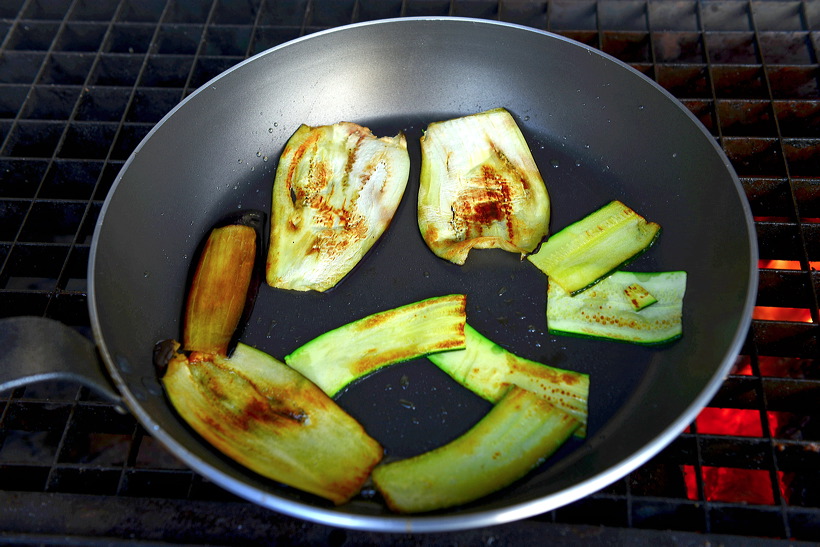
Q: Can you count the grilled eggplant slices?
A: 4